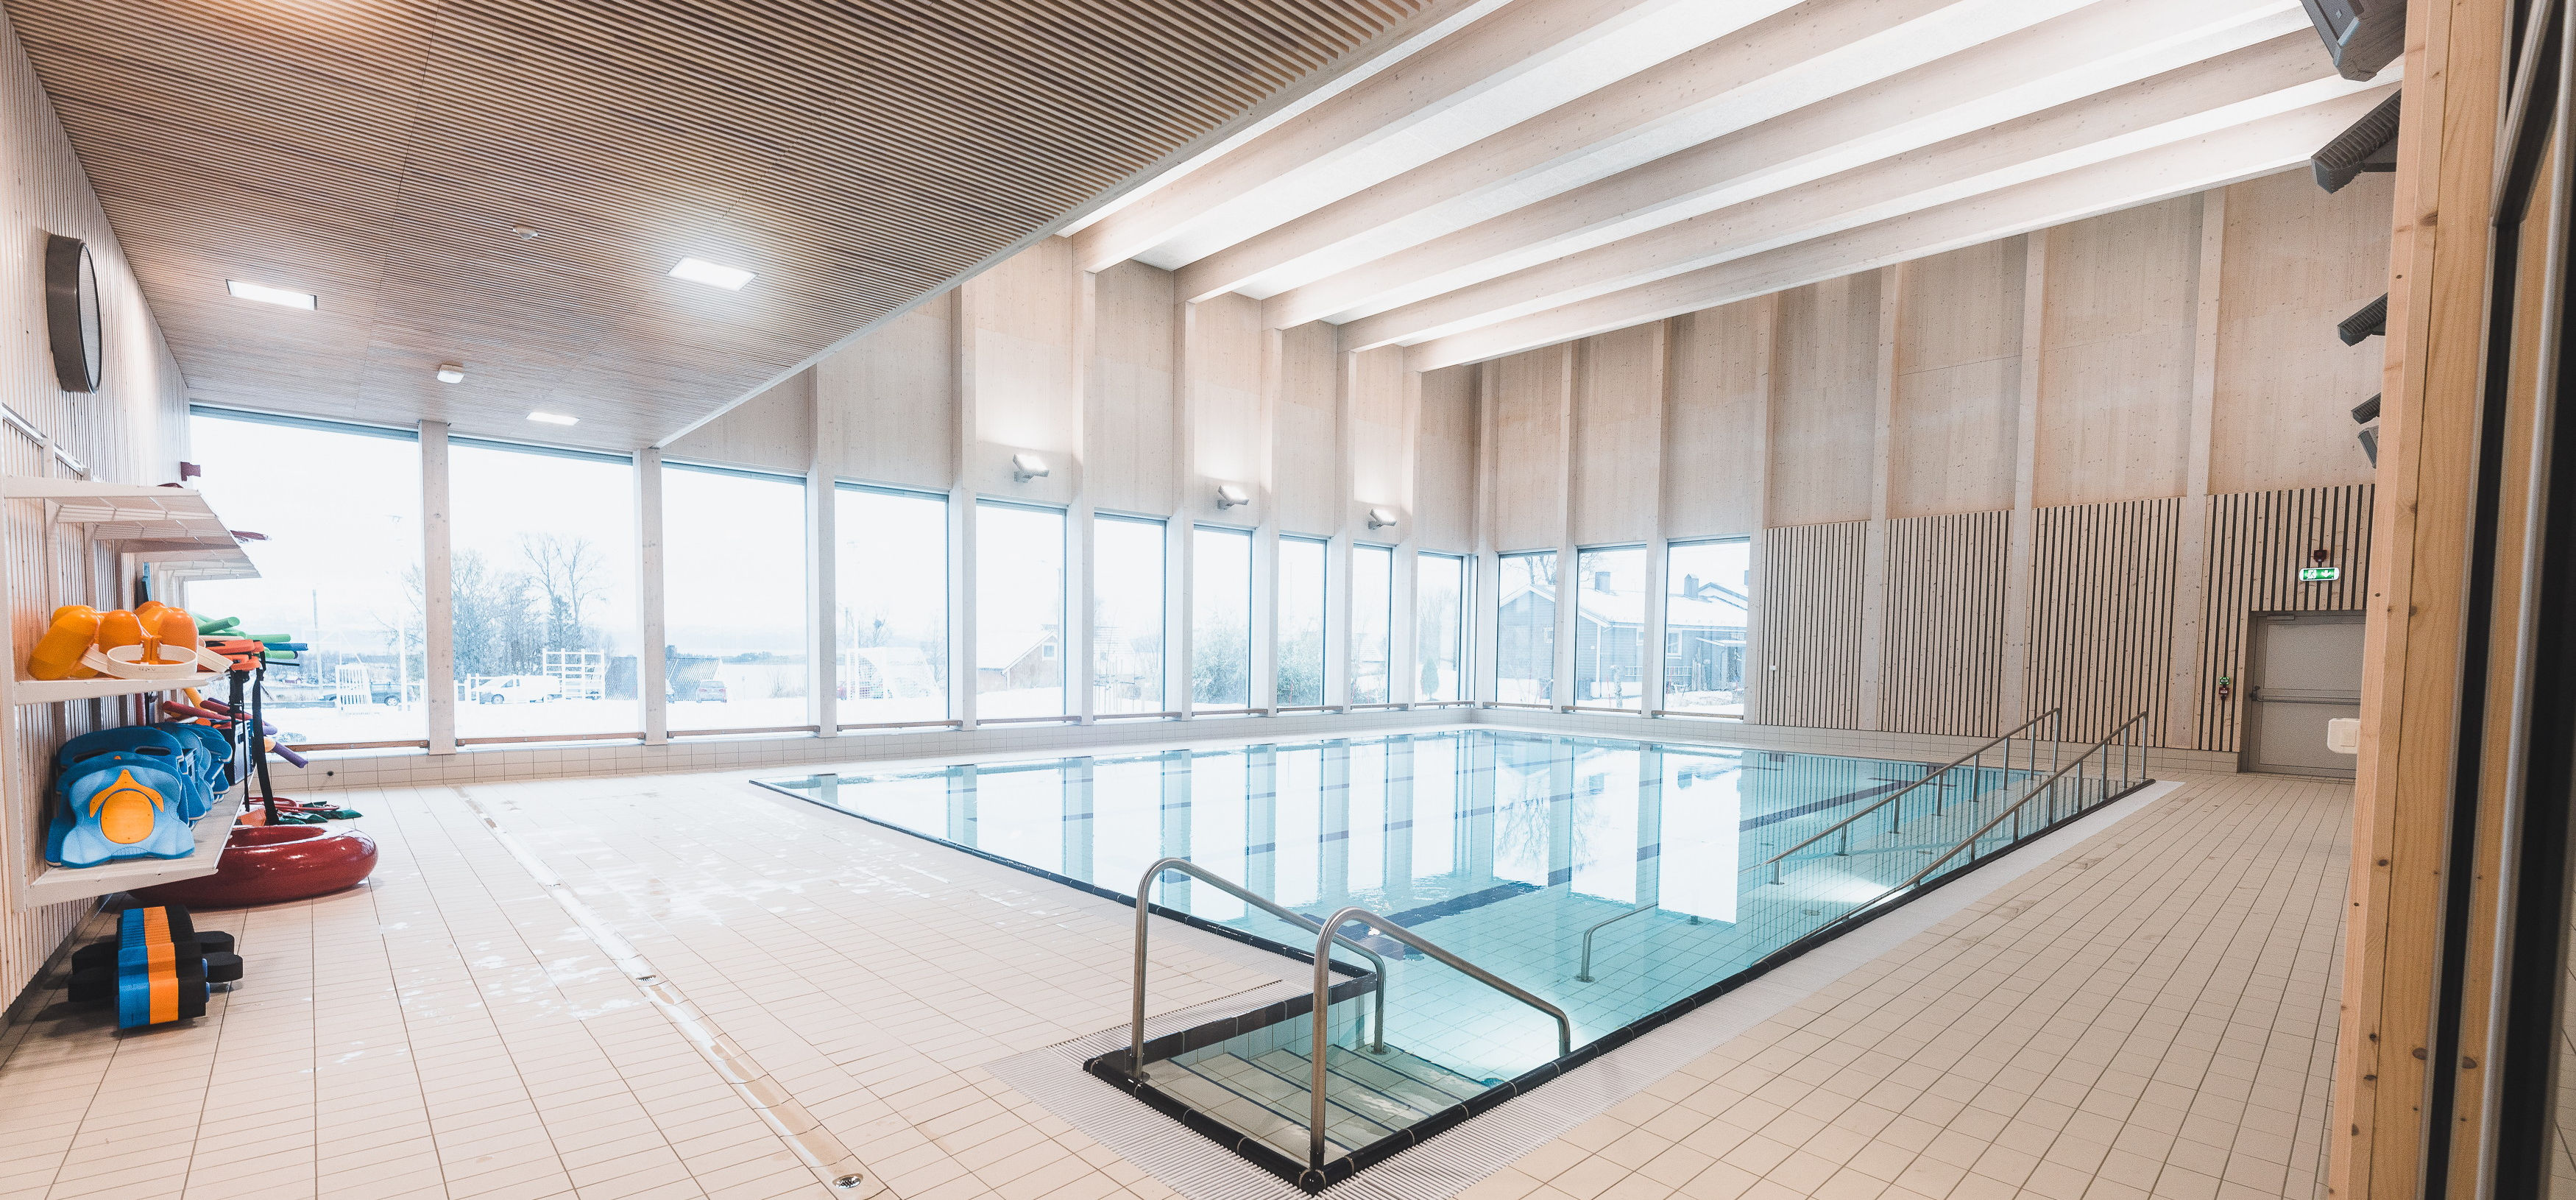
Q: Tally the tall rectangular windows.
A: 13